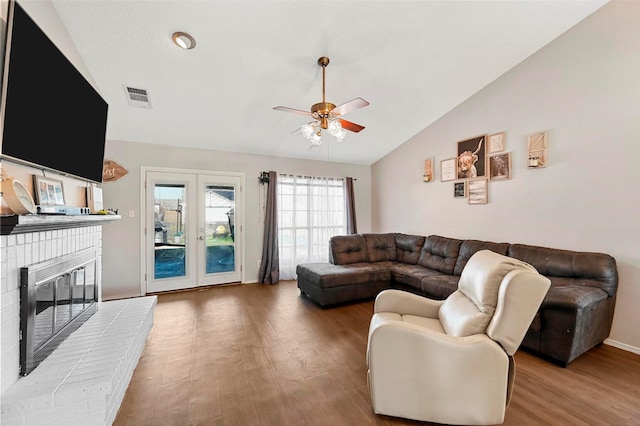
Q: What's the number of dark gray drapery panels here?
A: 2